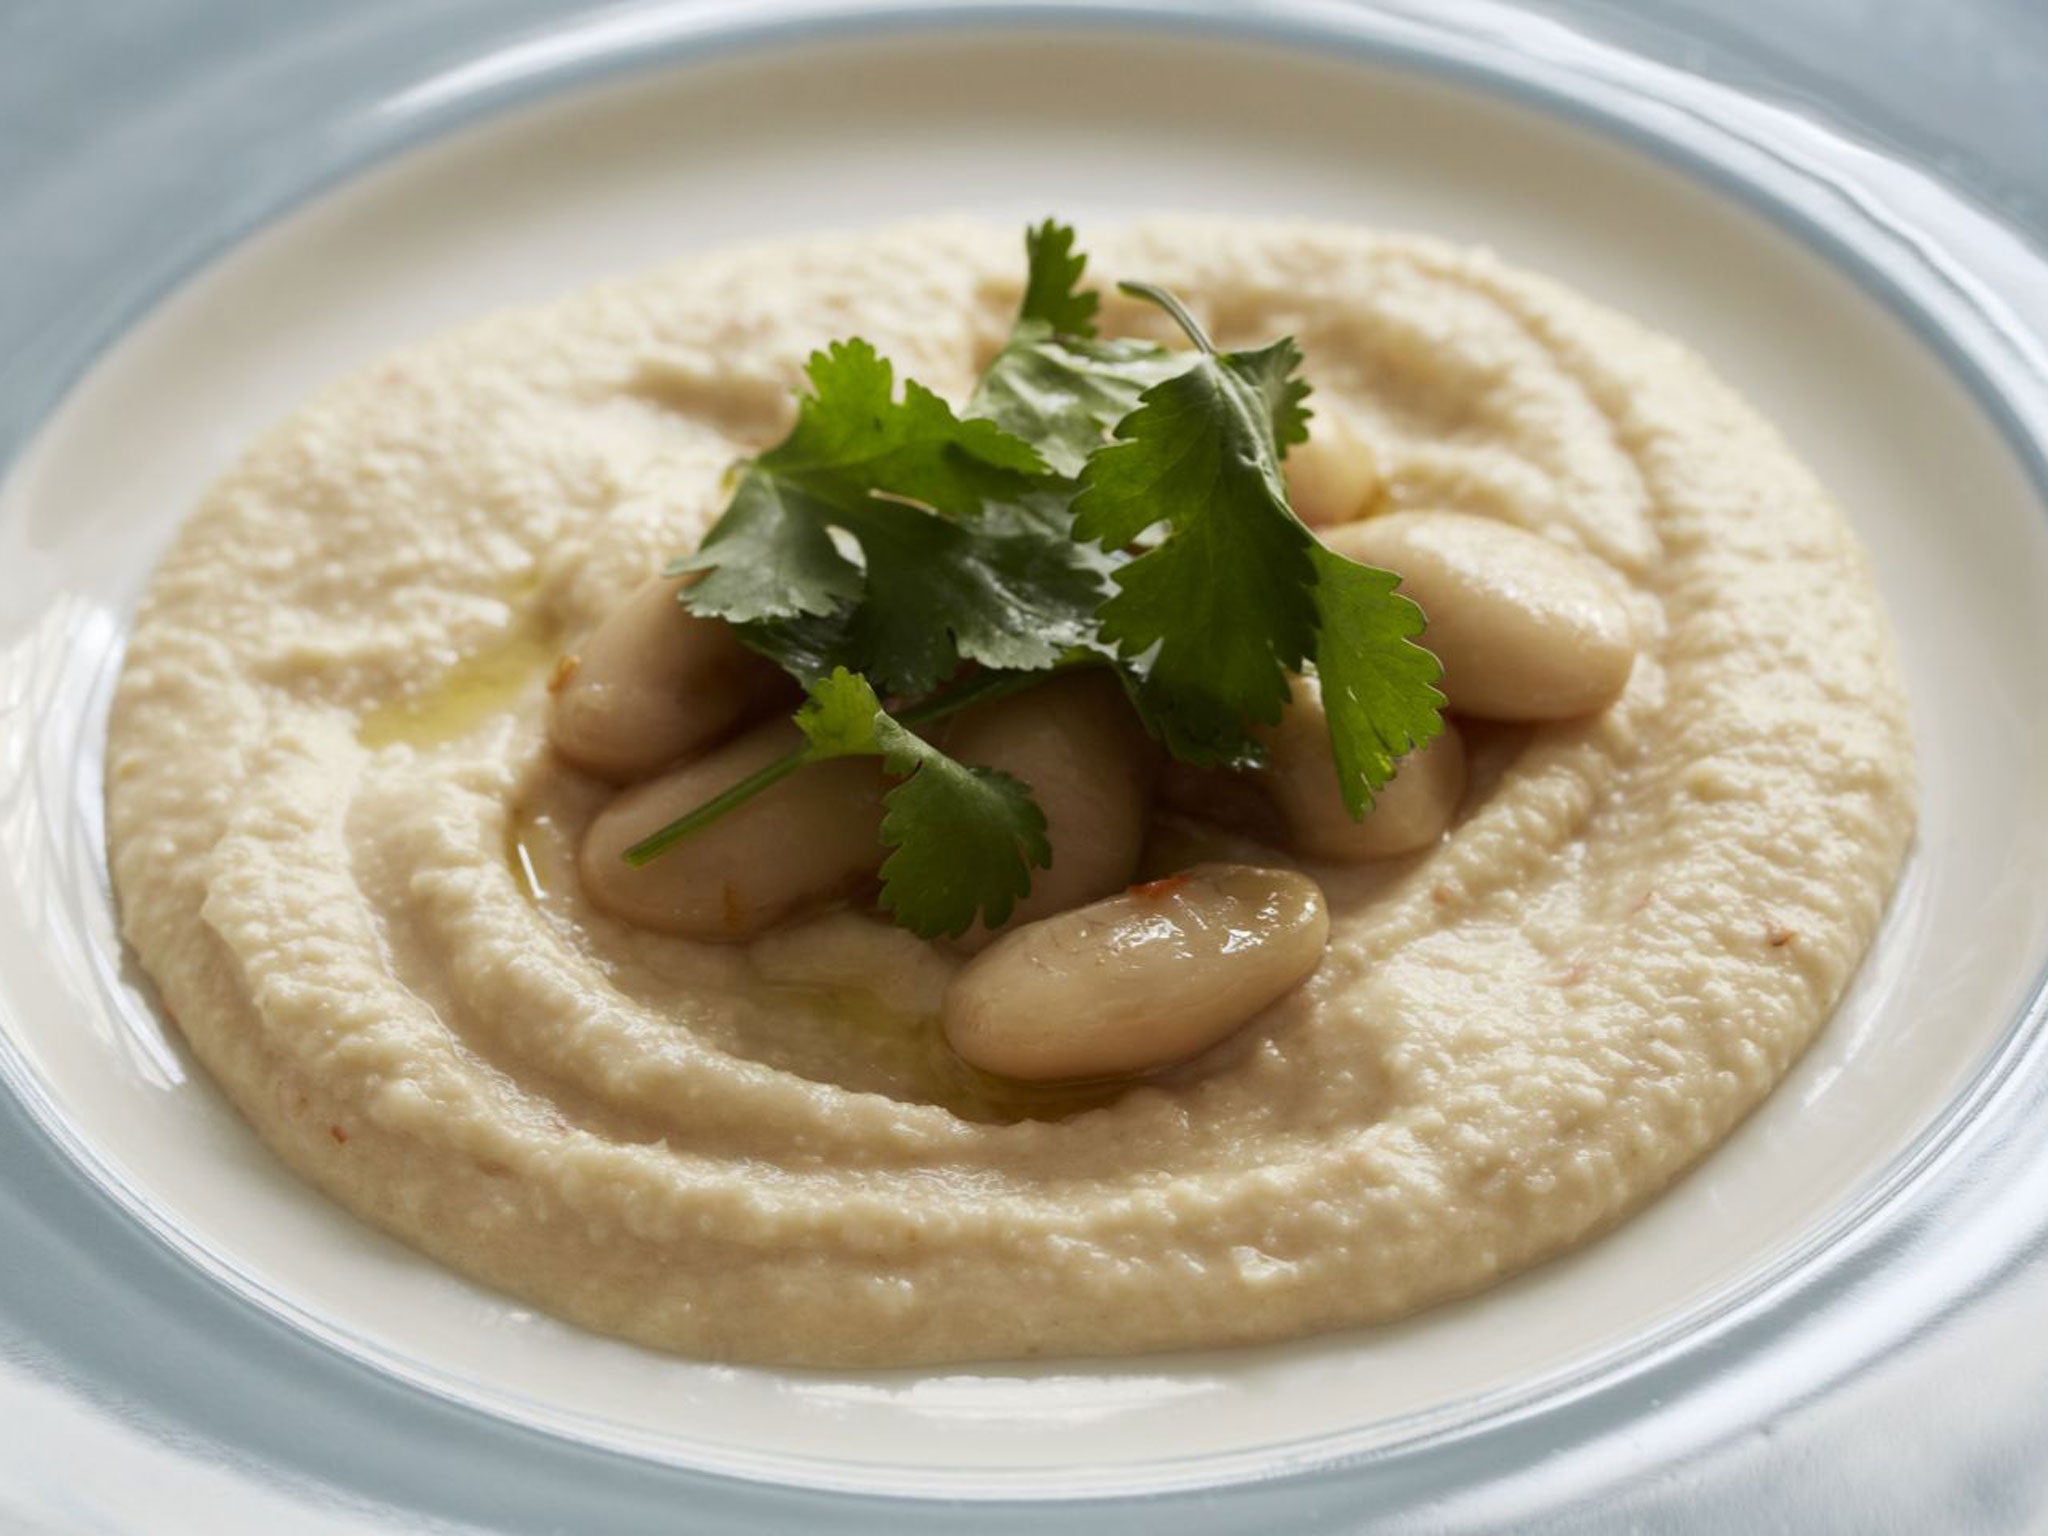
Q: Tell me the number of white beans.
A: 7